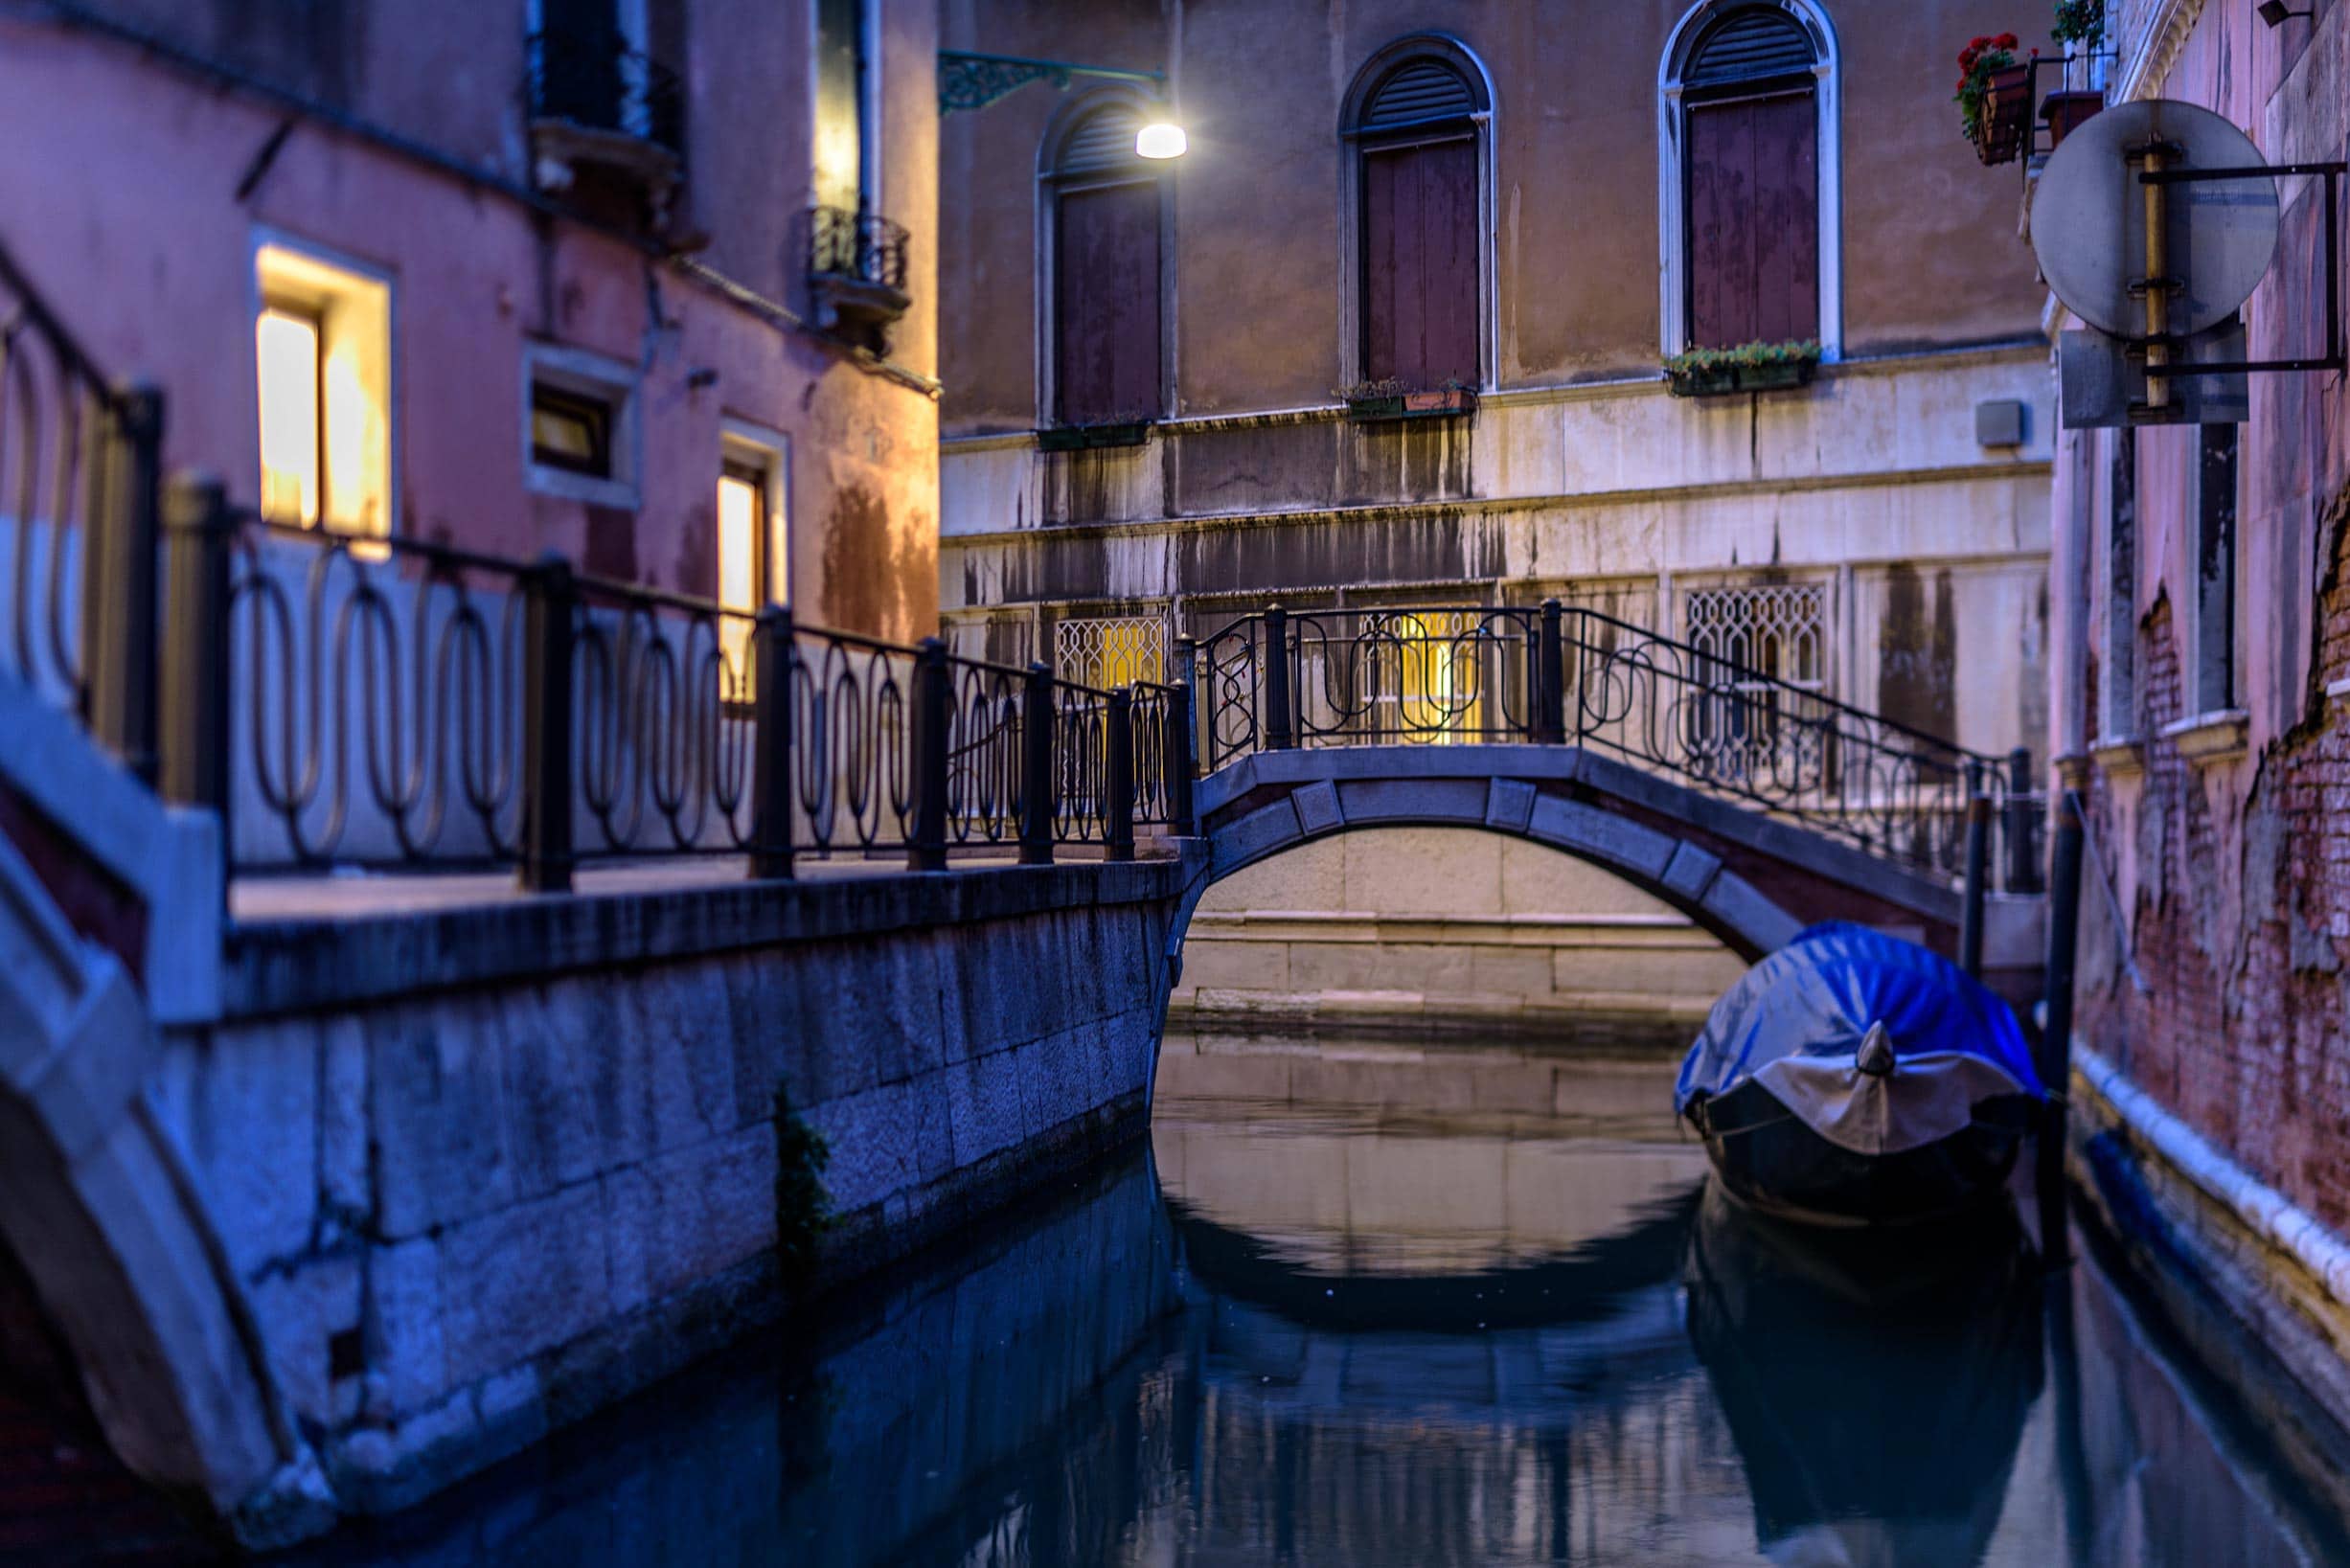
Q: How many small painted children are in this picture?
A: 0